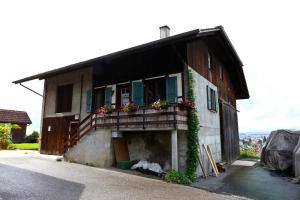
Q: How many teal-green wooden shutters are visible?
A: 6